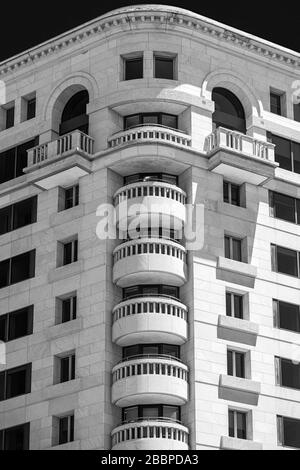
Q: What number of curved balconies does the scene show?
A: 6